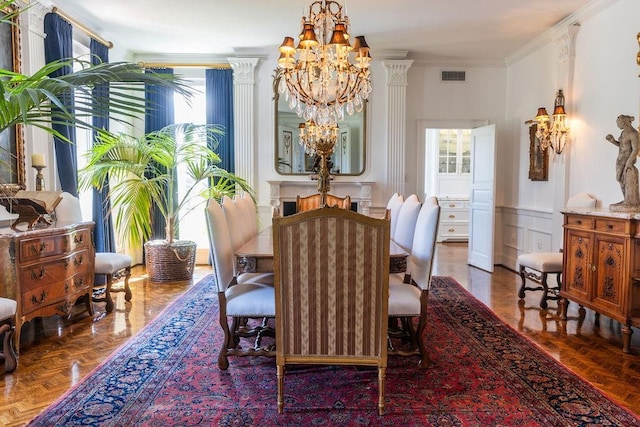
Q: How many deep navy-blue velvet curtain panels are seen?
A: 4